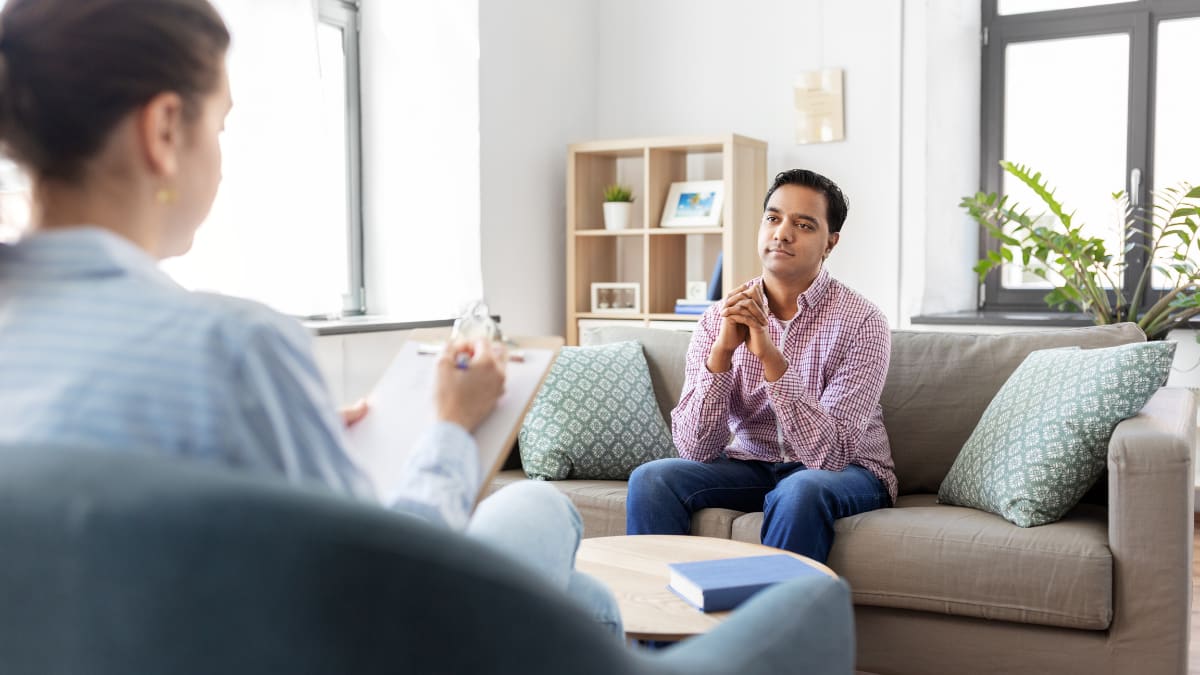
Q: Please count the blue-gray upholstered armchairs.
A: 1